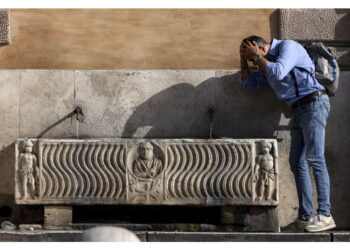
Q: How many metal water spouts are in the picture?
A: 2